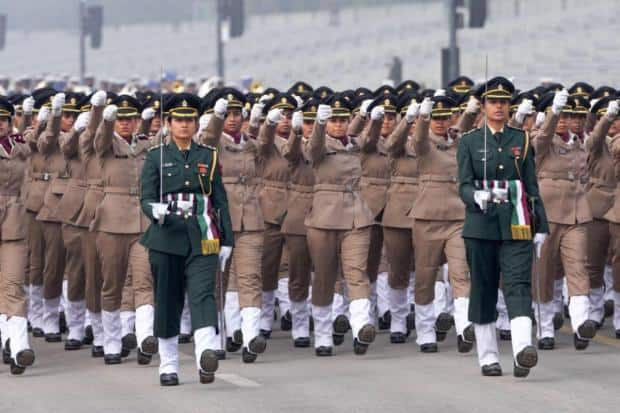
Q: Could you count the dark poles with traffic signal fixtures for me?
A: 3